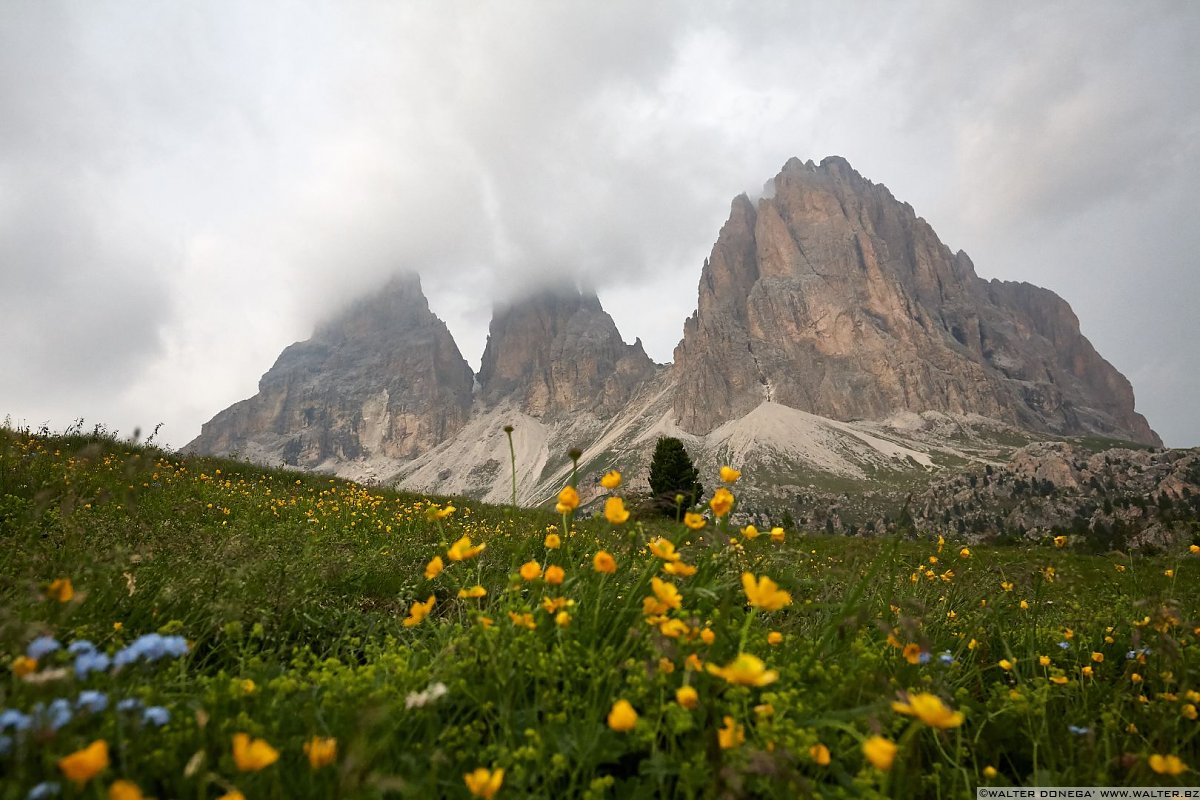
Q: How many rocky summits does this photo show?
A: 3